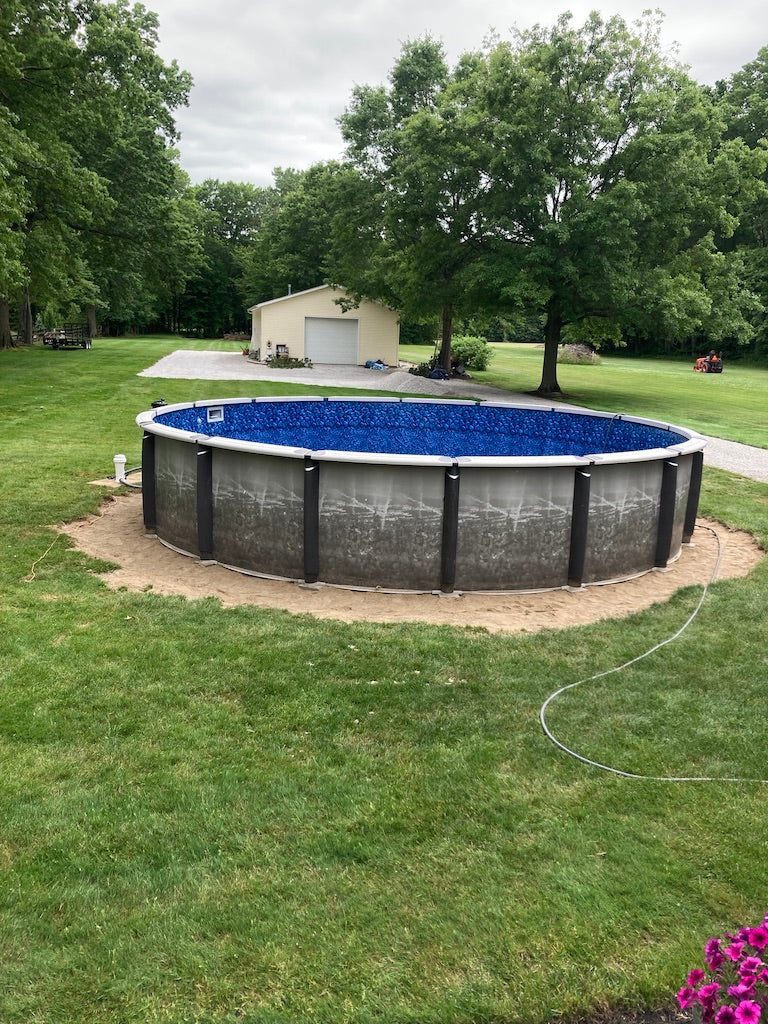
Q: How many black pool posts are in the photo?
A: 7